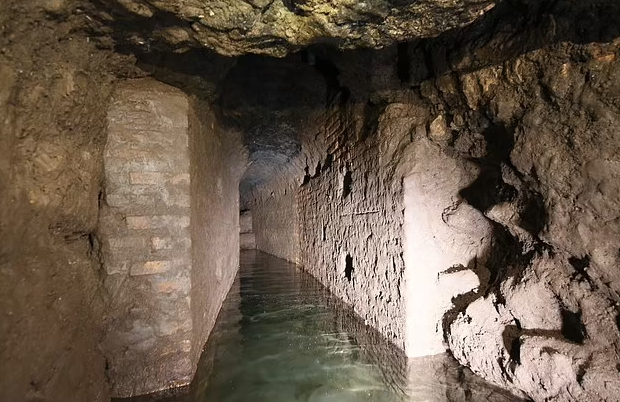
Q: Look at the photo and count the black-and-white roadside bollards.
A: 0